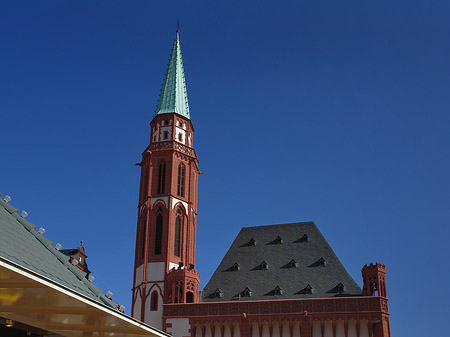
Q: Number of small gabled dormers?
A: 12